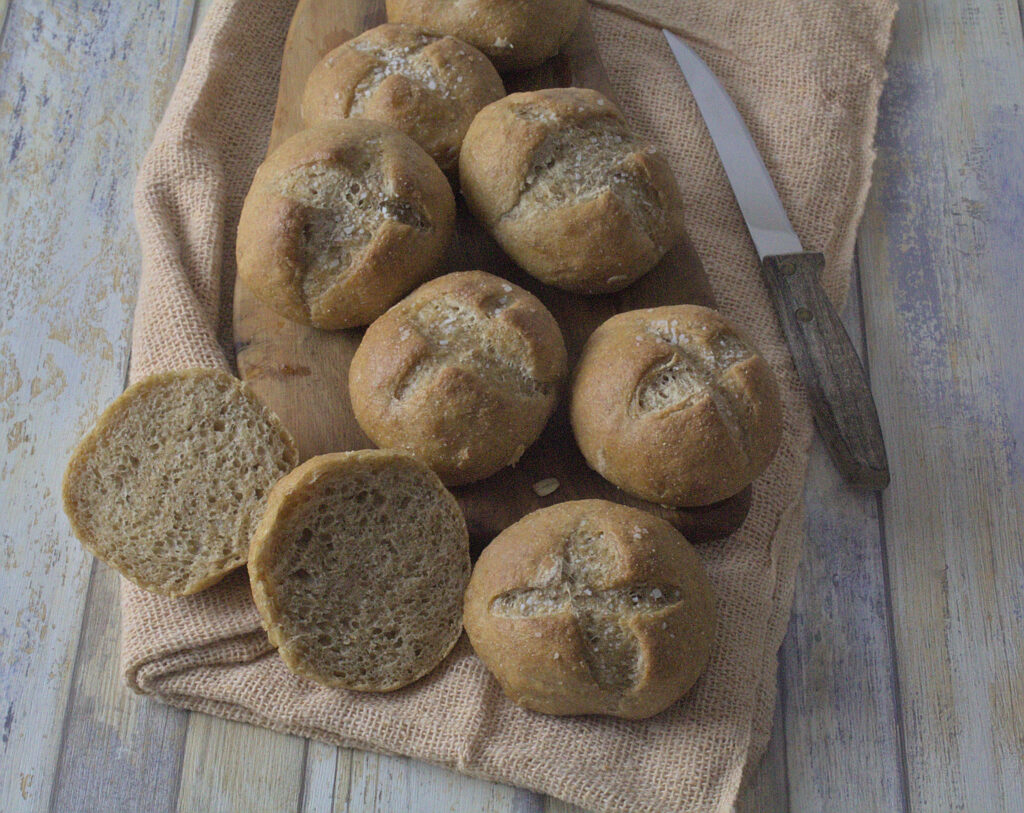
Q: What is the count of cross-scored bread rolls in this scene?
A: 6